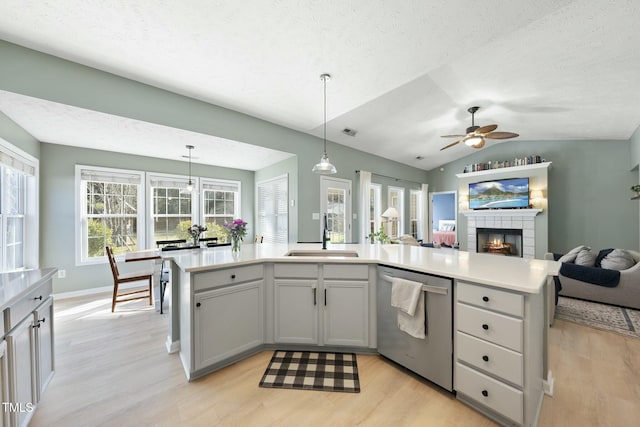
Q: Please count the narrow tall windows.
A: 3